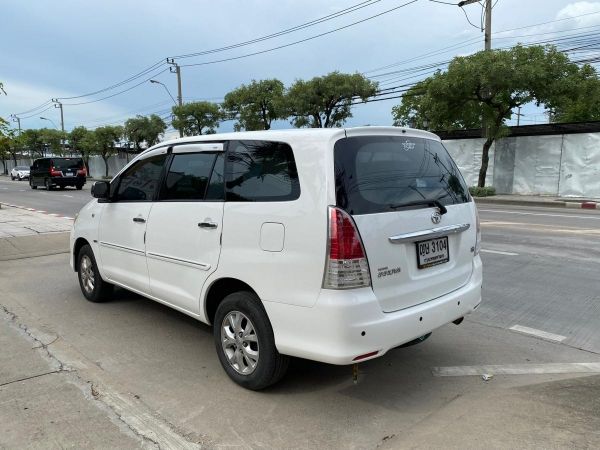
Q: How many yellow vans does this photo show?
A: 0